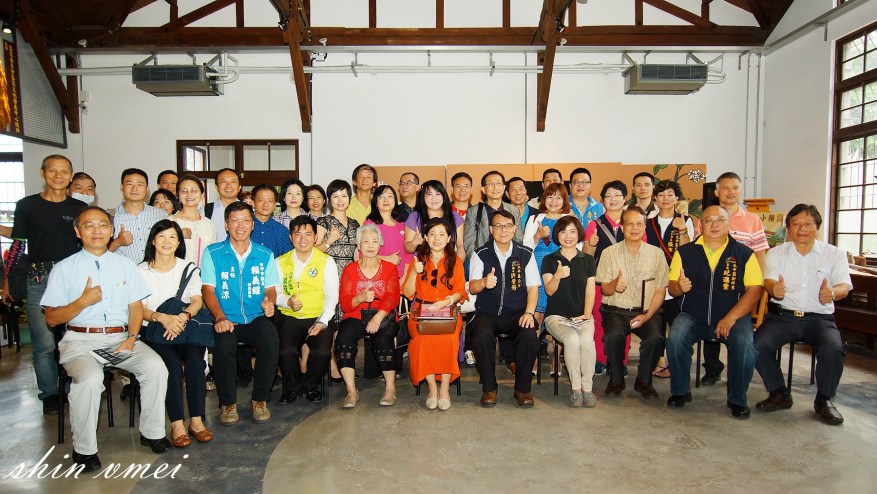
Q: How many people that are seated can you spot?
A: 11